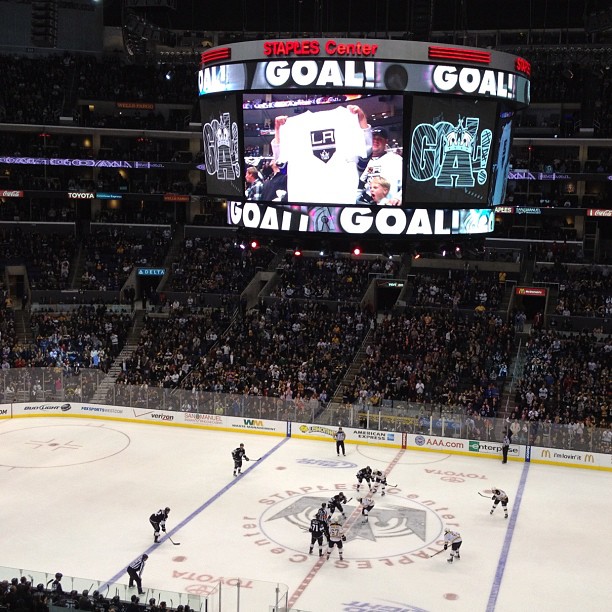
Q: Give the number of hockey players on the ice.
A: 10